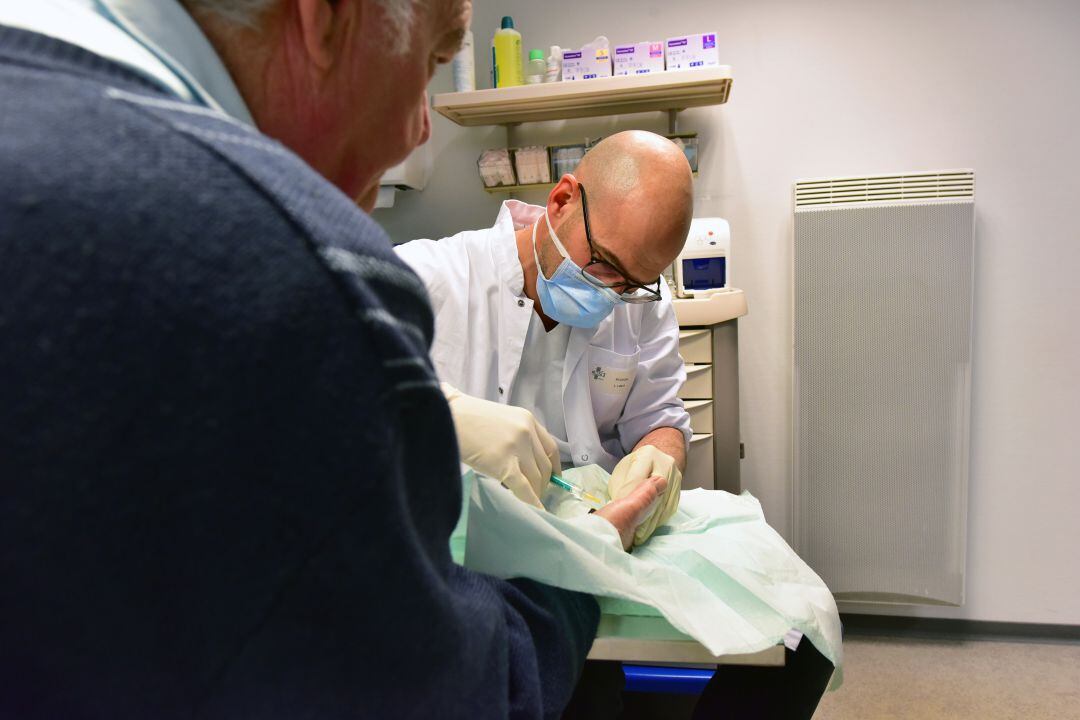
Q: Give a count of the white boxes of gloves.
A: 3